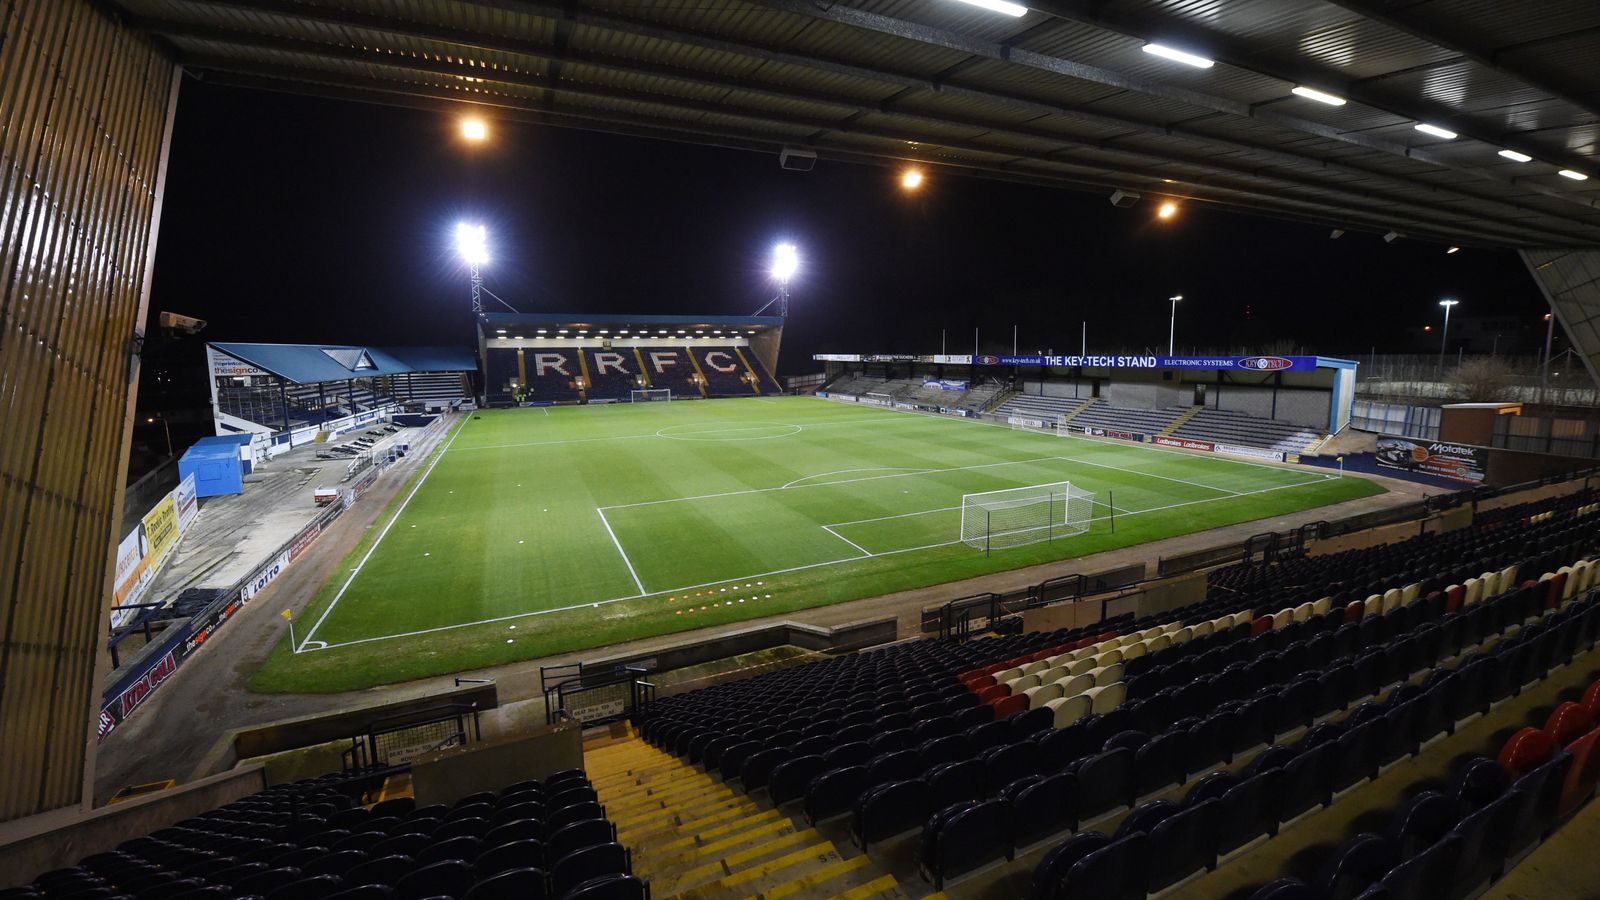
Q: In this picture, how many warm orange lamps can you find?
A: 3